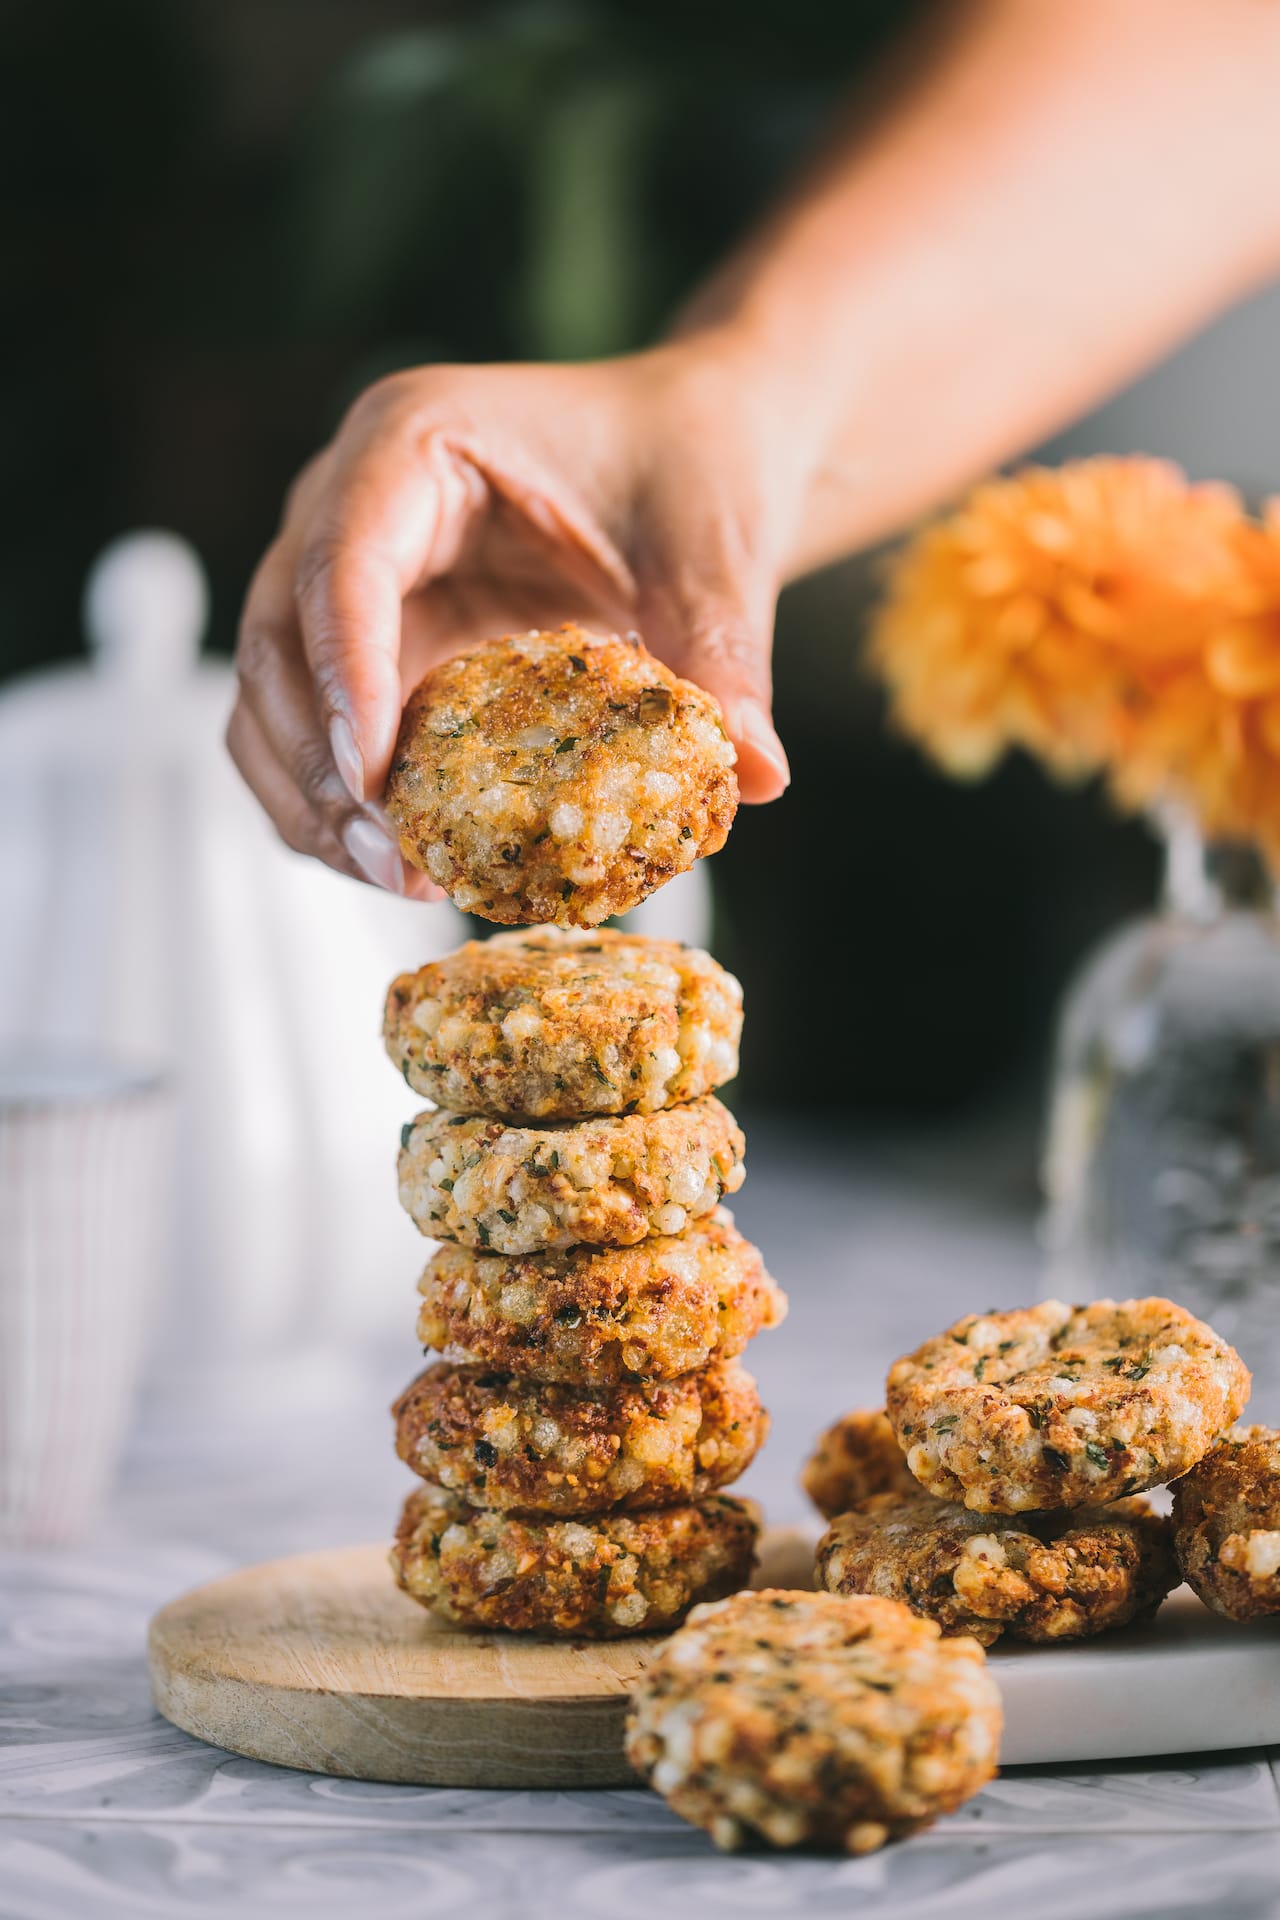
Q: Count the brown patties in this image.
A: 11